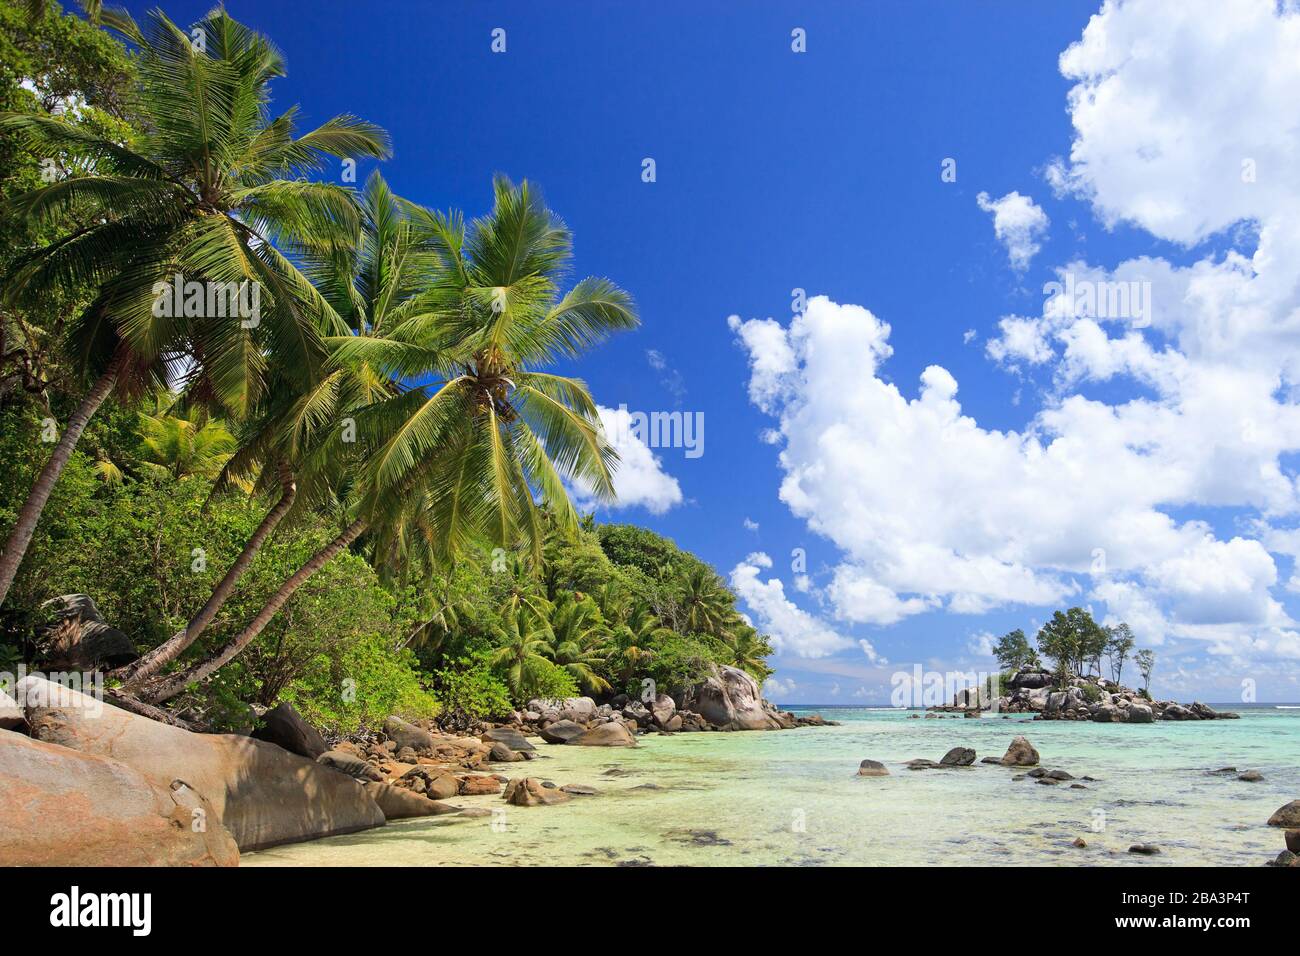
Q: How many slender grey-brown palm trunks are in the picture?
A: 3